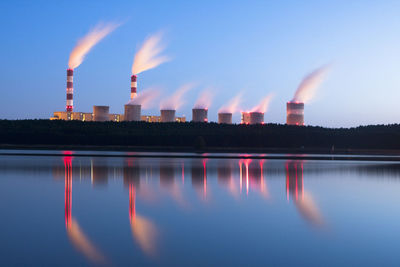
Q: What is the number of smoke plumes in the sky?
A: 8